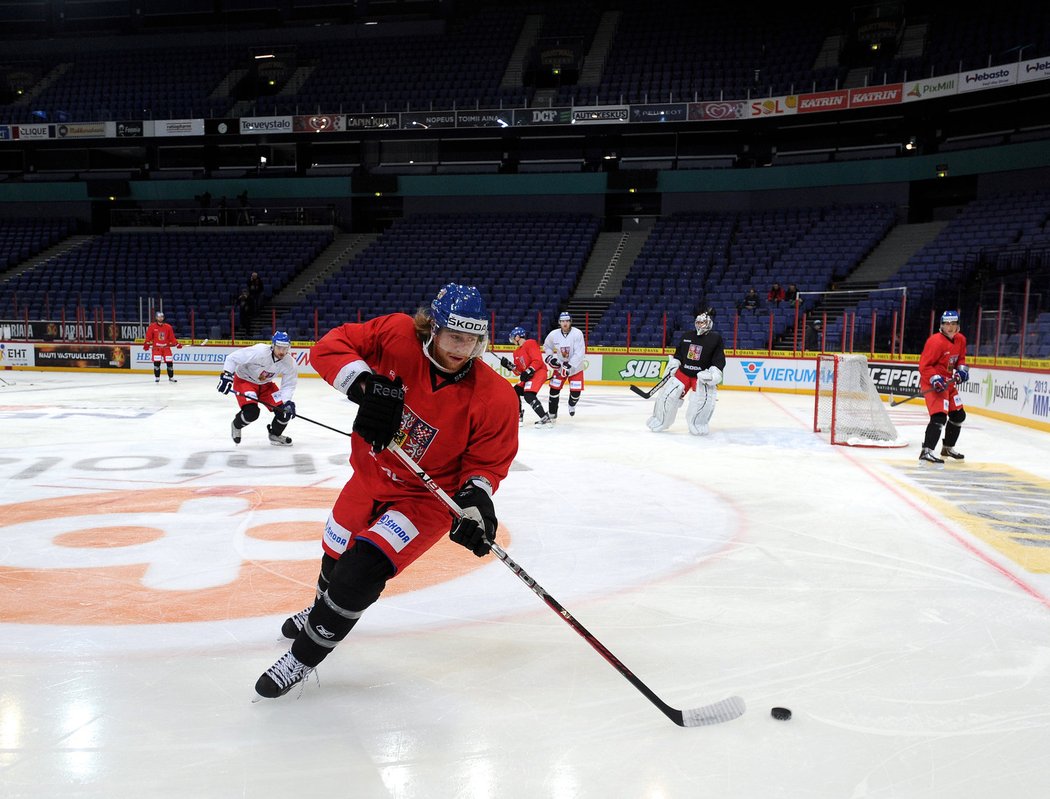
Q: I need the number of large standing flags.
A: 0